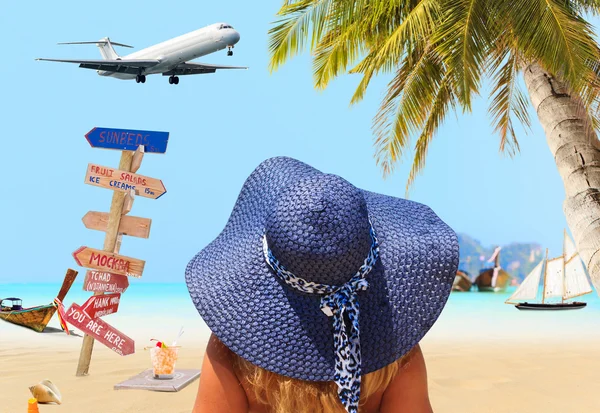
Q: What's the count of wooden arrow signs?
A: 7